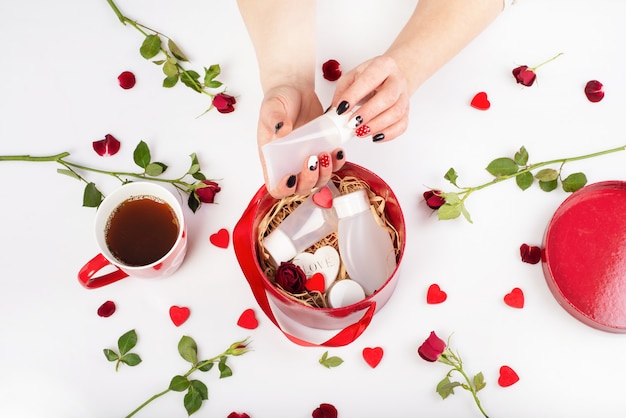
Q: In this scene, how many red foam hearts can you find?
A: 10